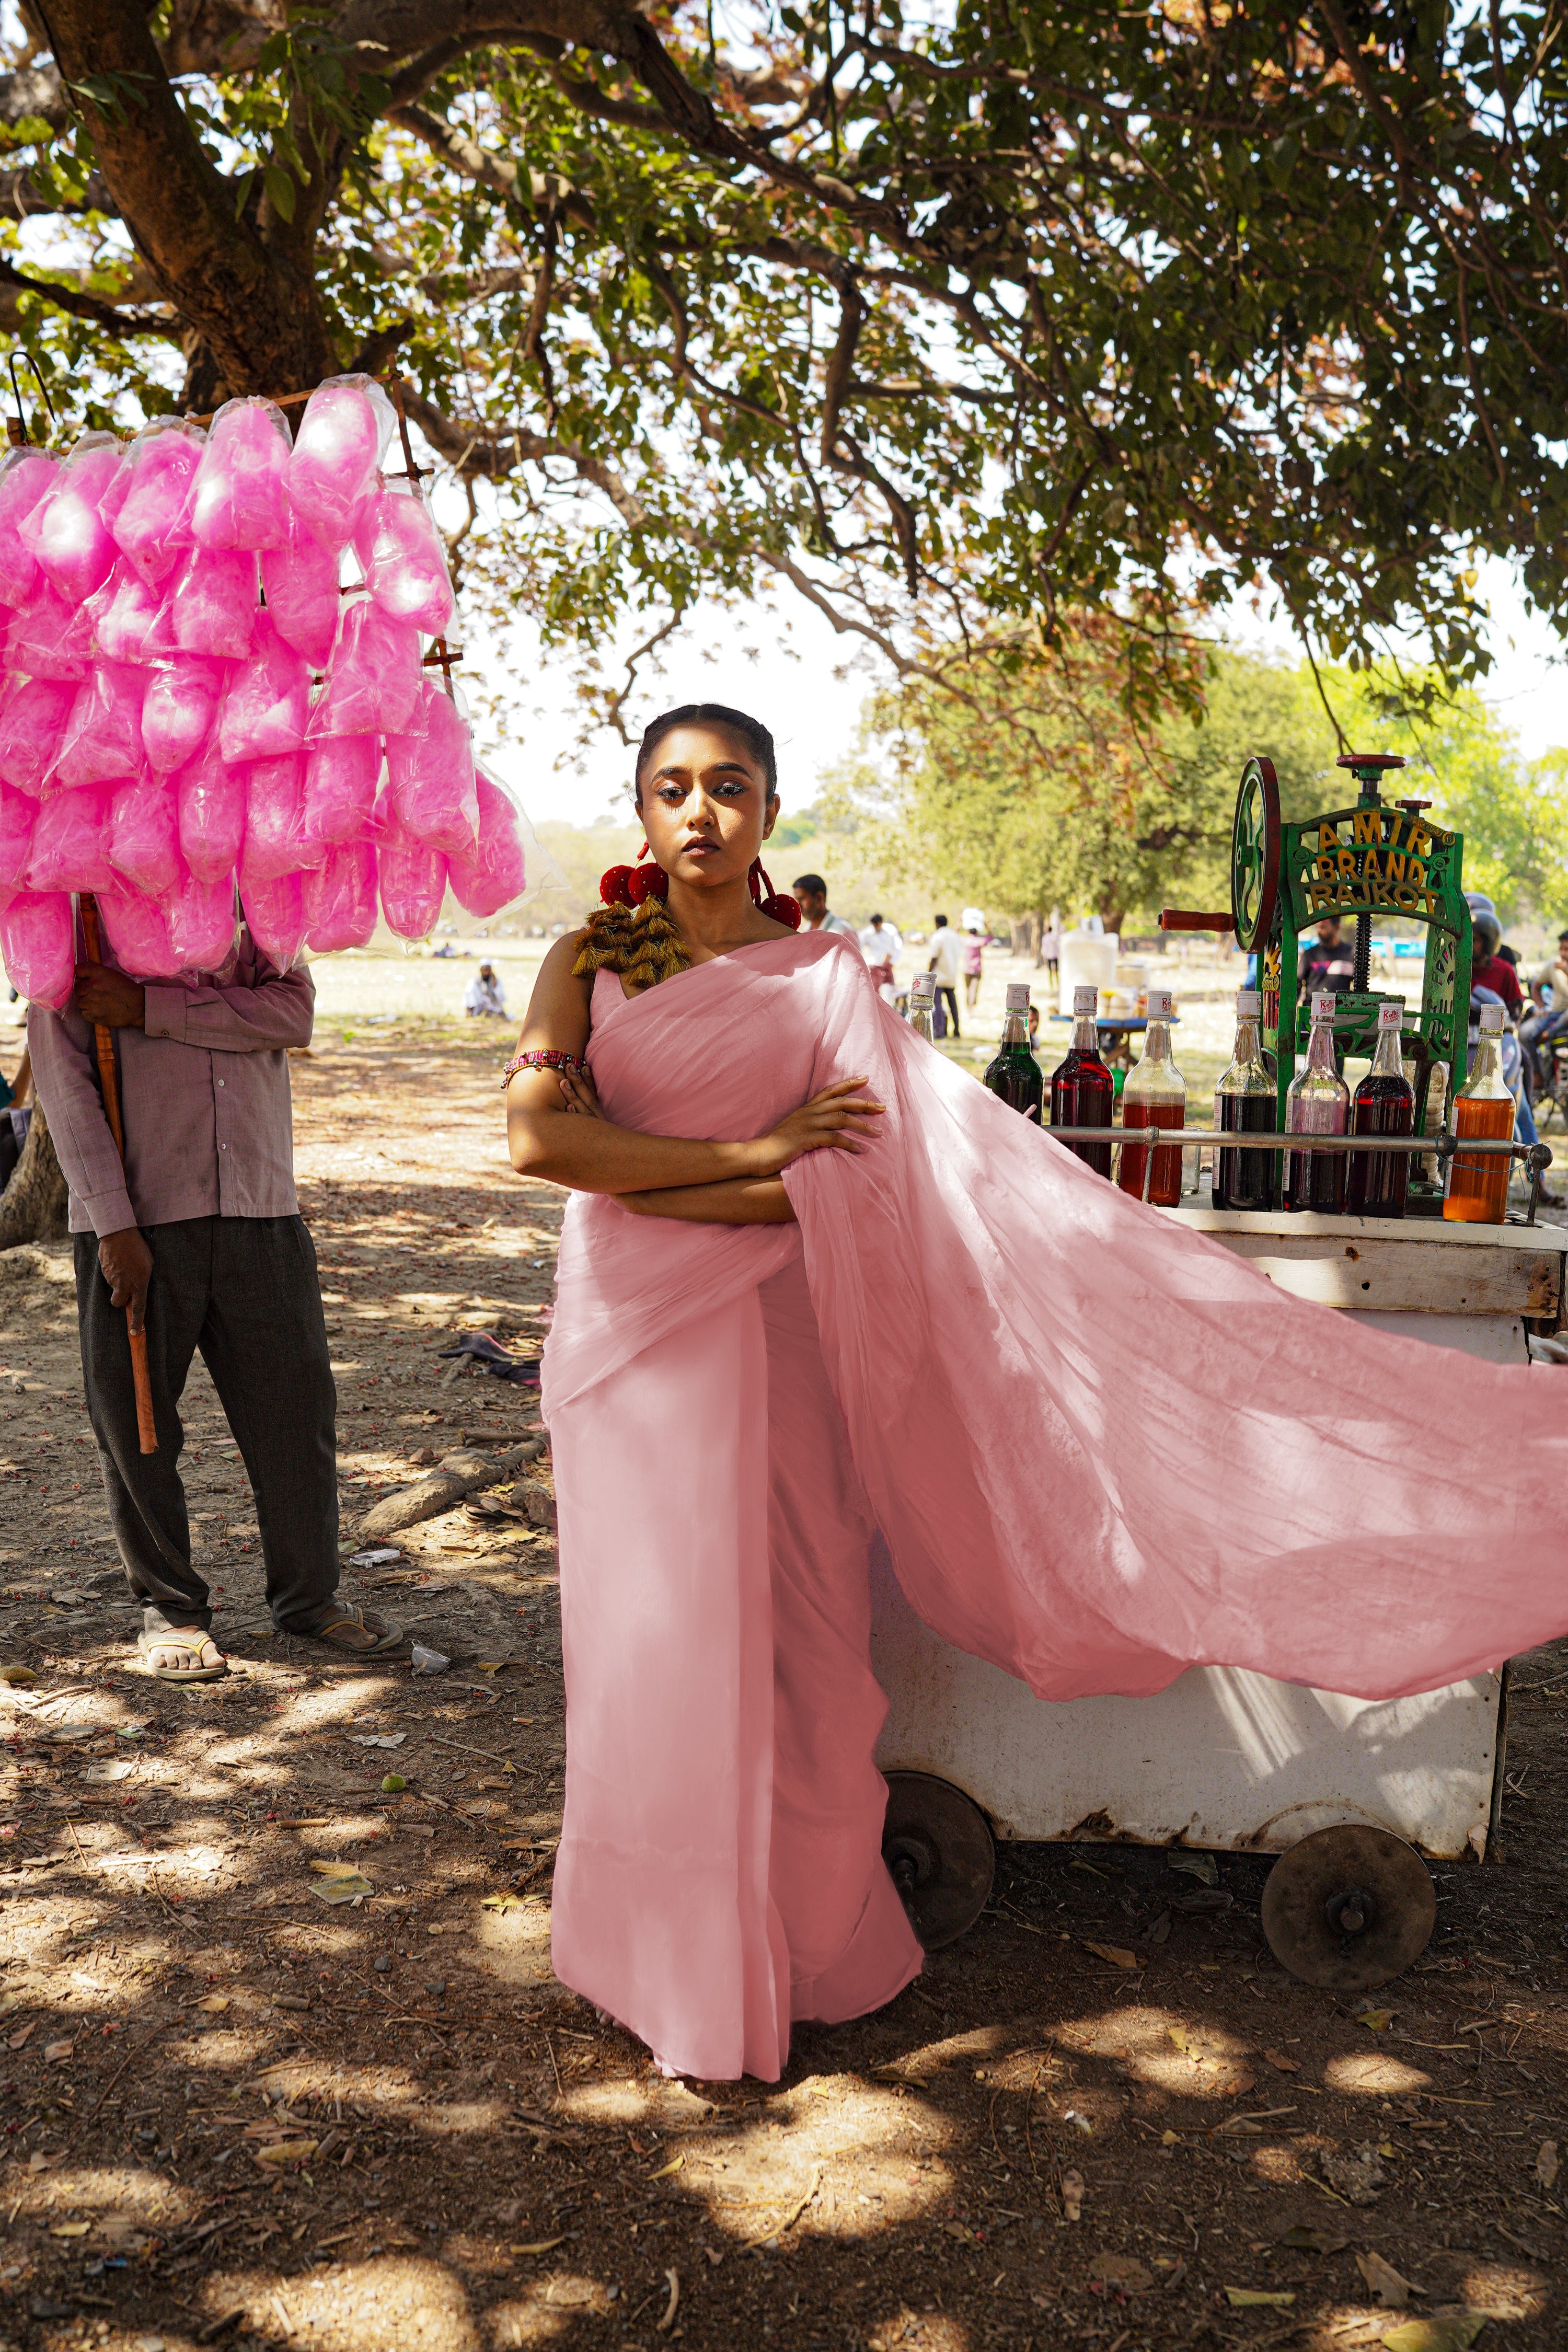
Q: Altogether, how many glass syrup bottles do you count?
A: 8